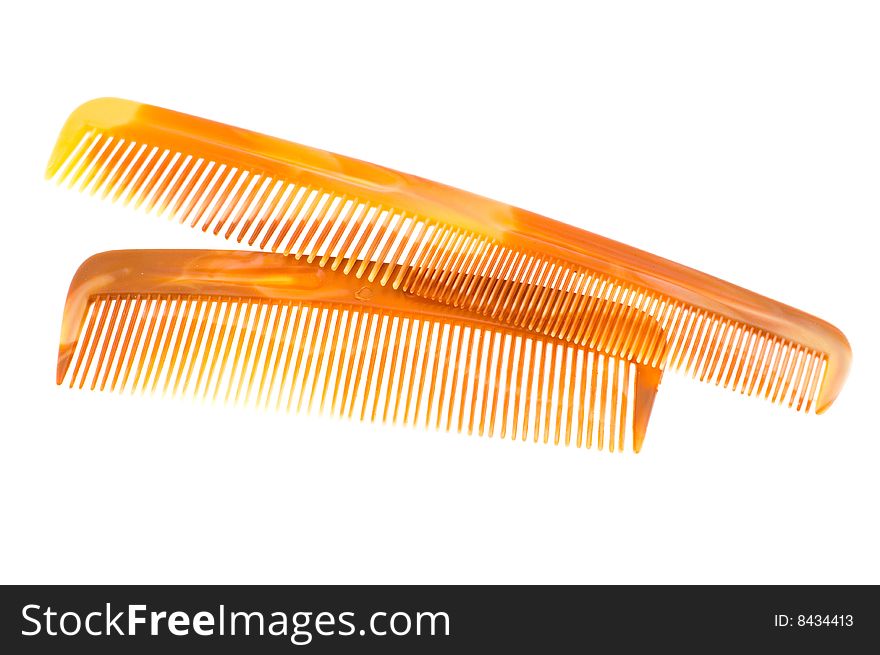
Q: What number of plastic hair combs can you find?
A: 2